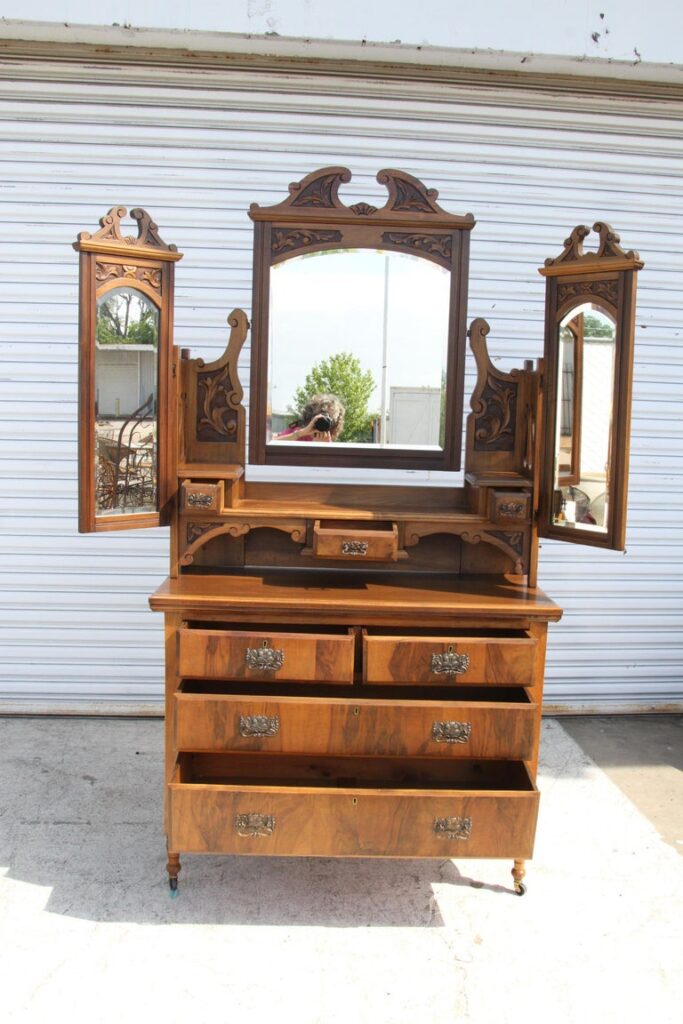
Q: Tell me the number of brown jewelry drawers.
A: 3